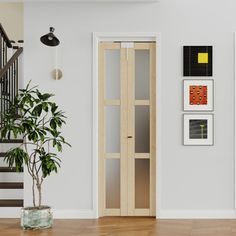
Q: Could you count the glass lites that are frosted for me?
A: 6